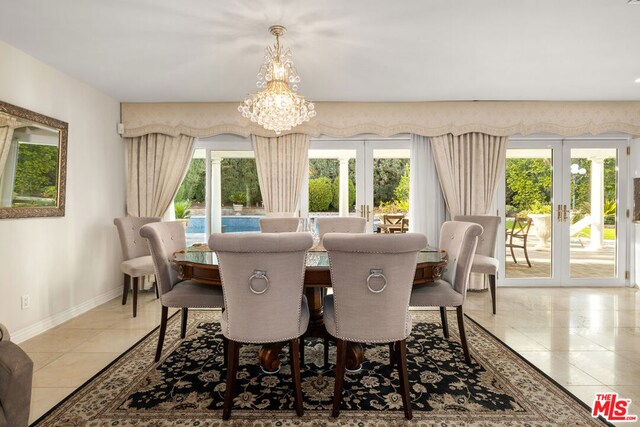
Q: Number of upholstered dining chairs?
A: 8